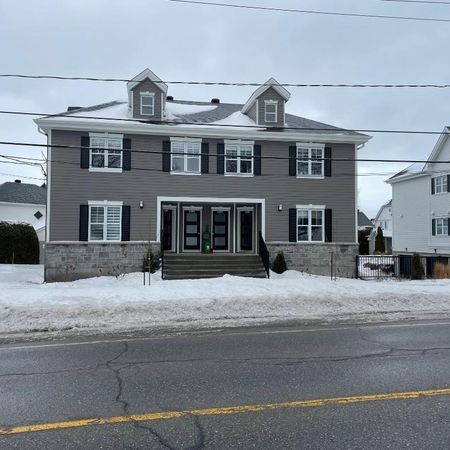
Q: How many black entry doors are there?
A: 4